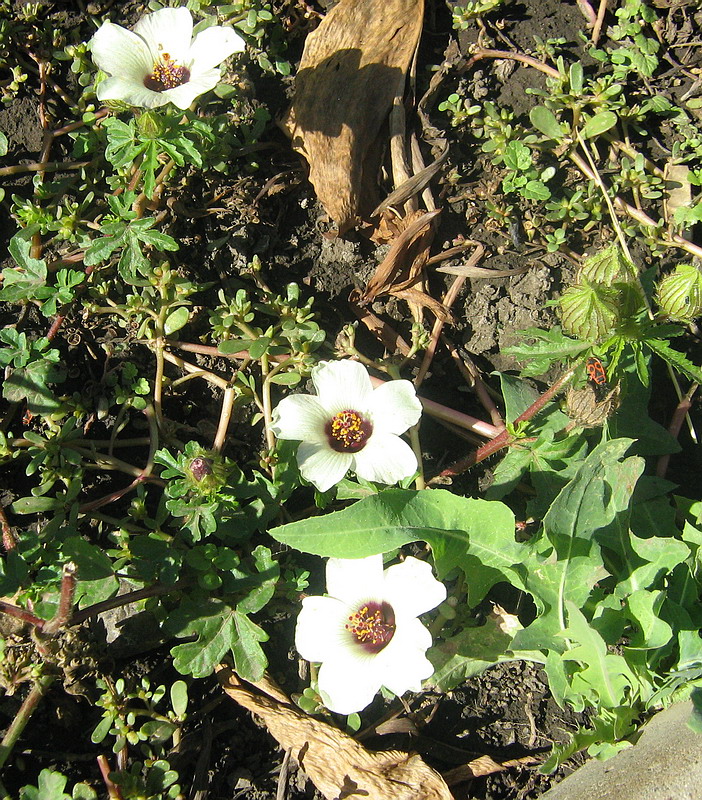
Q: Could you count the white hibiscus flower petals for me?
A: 15